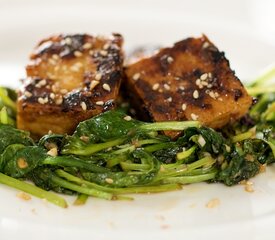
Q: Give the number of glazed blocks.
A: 2